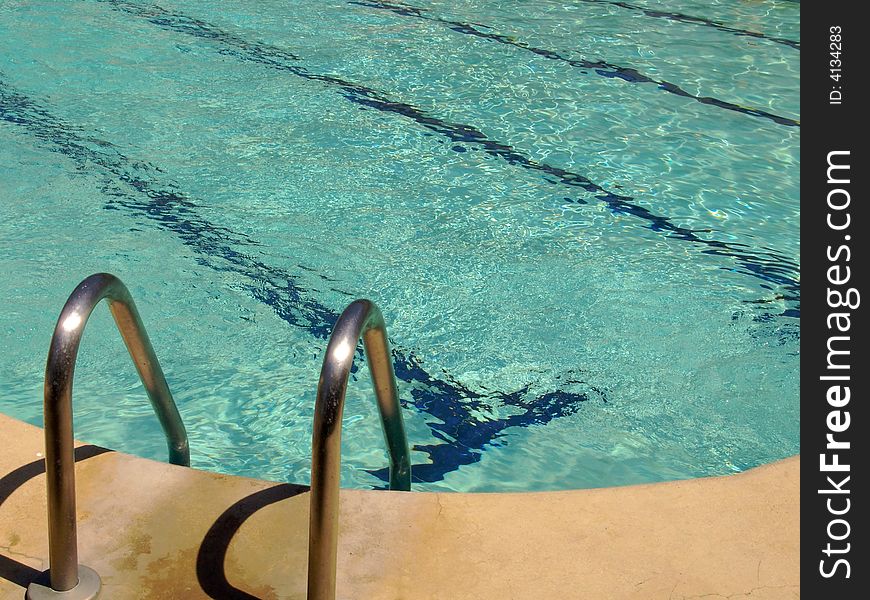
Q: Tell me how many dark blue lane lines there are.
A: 4